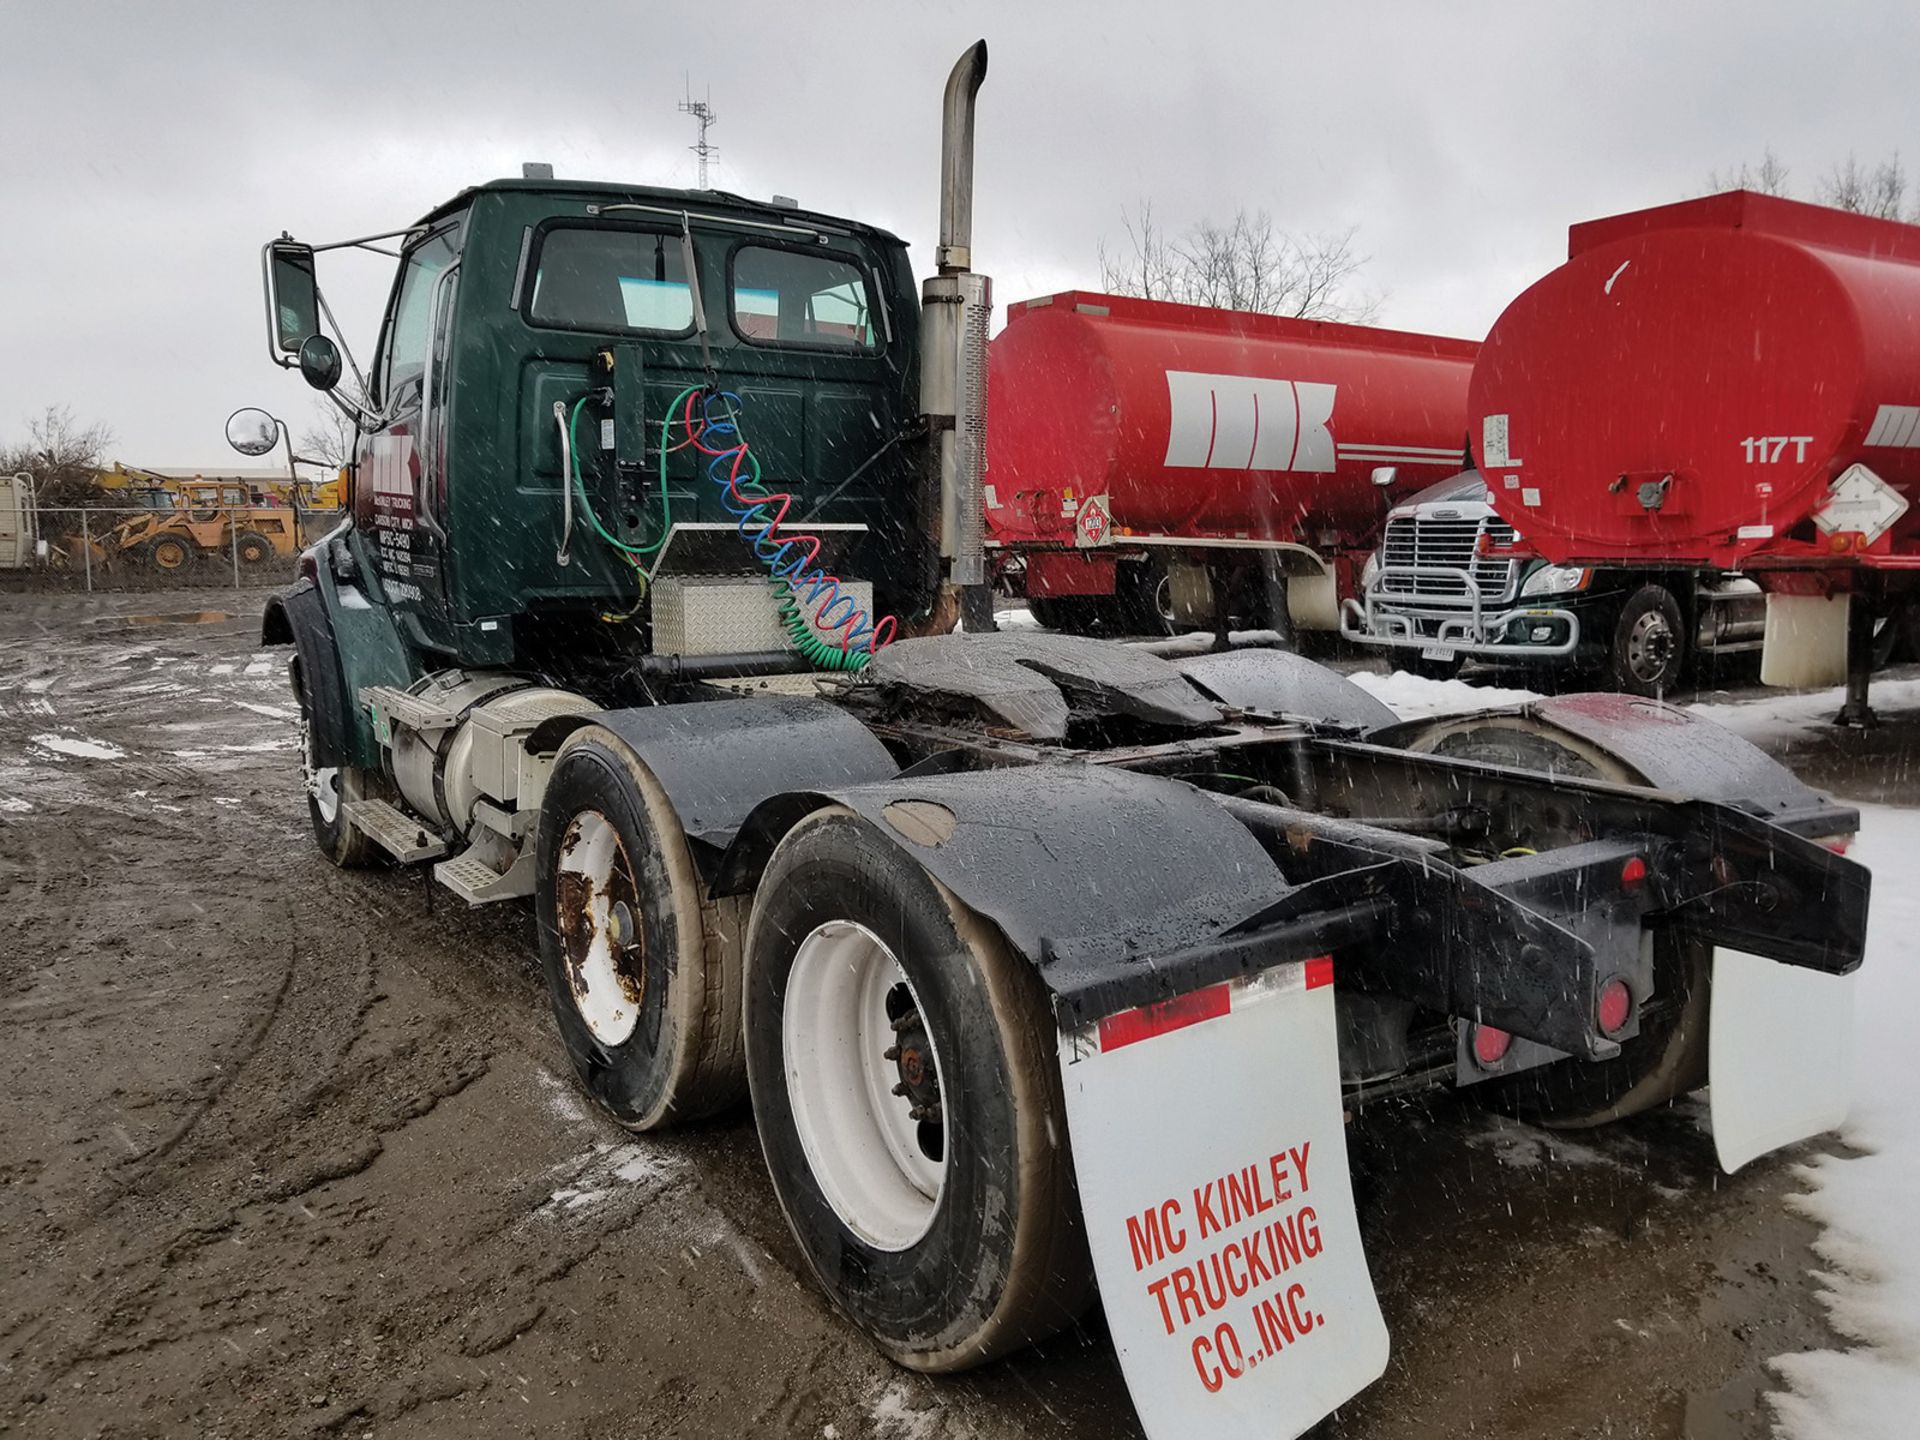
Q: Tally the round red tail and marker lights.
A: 3